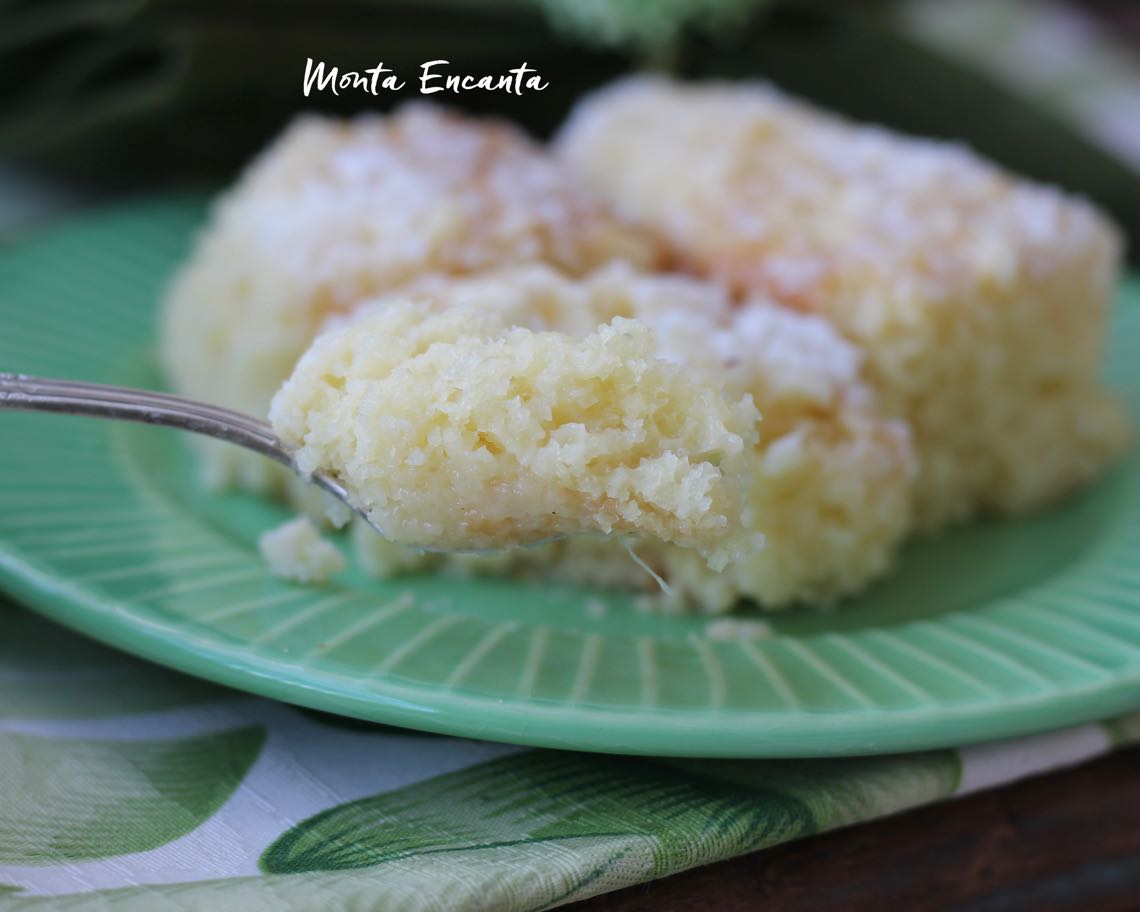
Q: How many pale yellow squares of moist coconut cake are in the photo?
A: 3